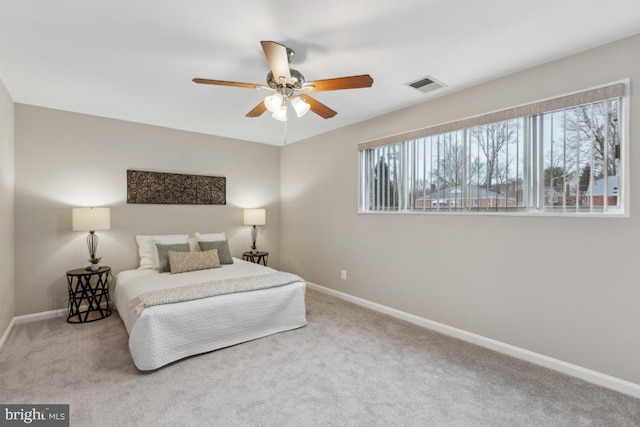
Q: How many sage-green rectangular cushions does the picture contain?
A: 2